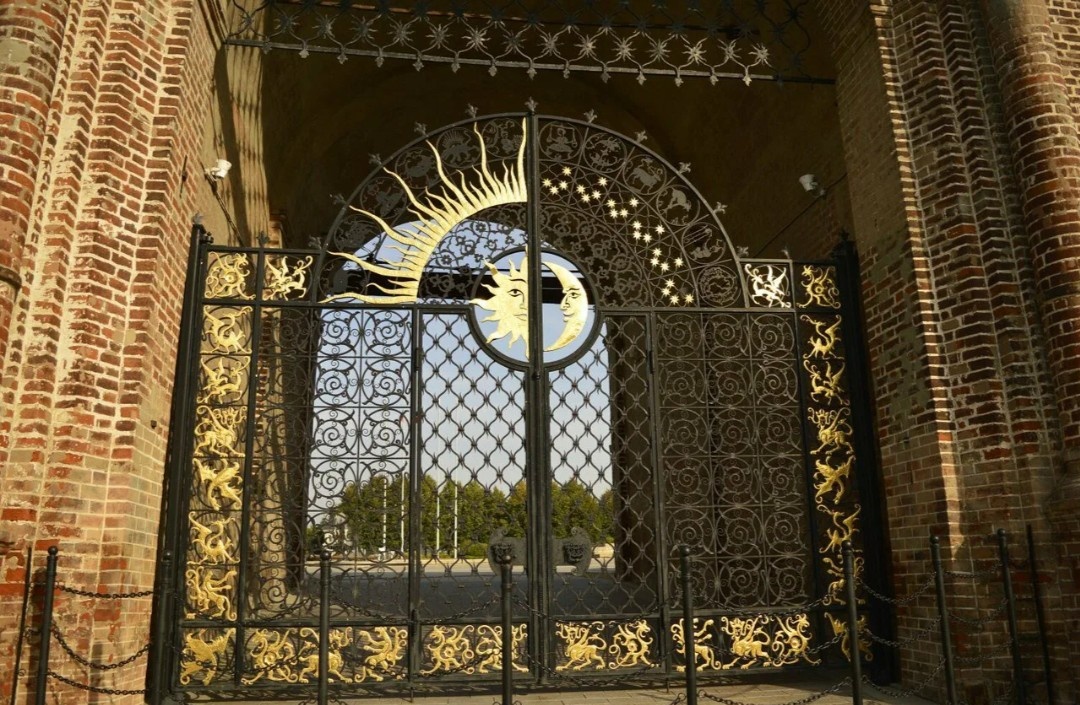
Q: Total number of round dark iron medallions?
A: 12